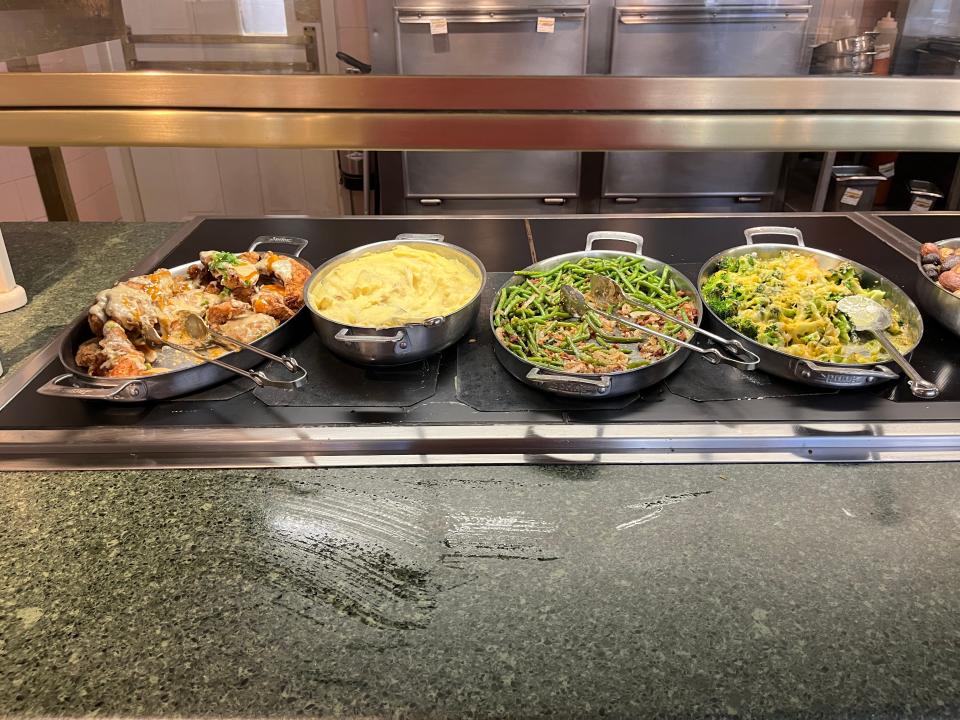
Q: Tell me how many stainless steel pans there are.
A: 5